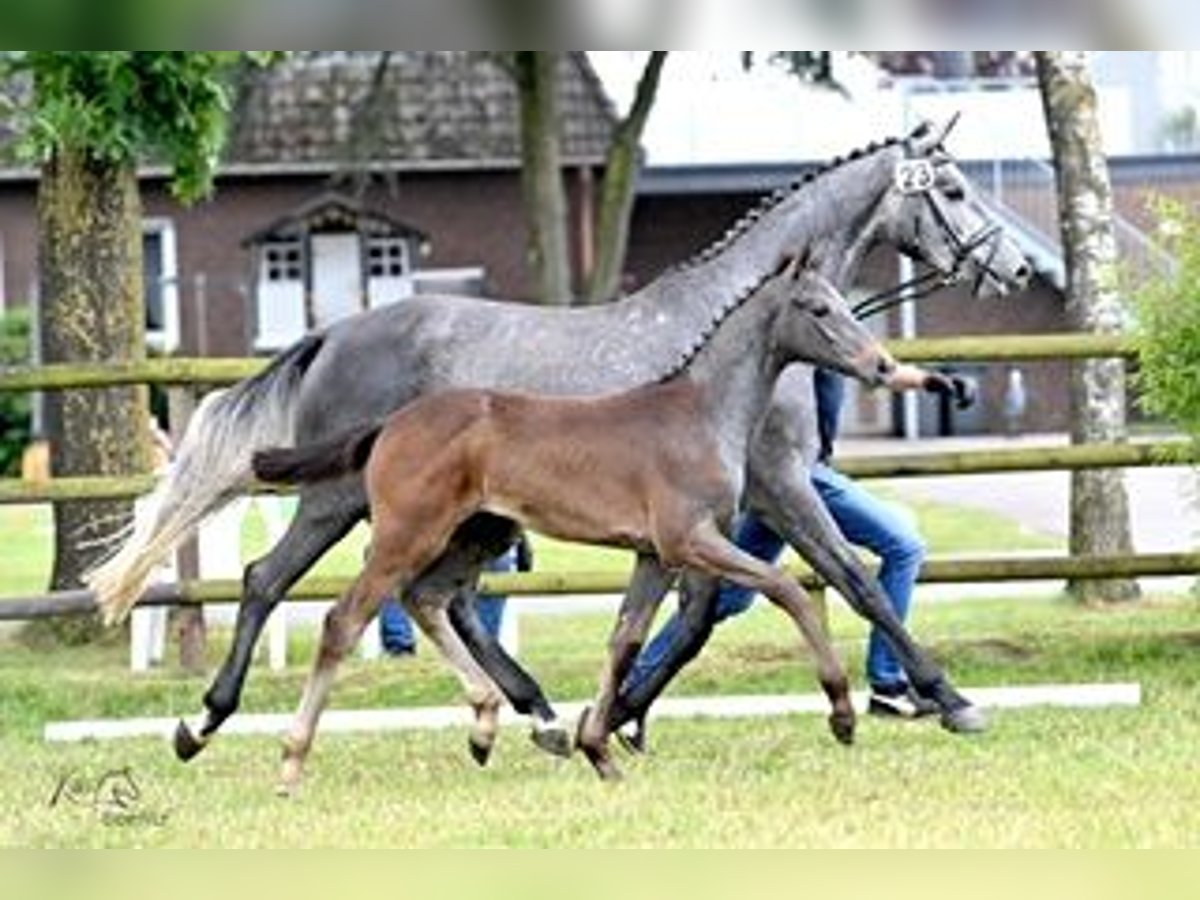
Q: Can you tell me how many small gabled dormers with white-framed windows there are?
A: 1